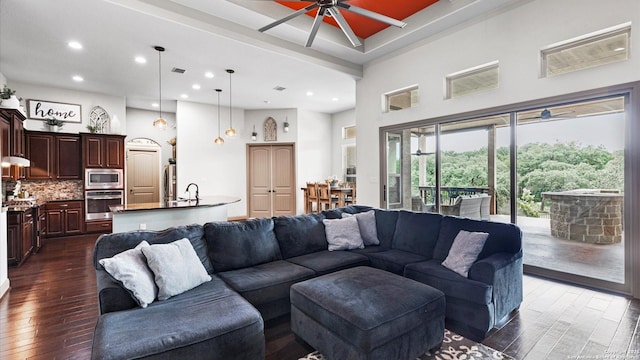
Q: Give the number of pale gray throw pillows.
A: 5